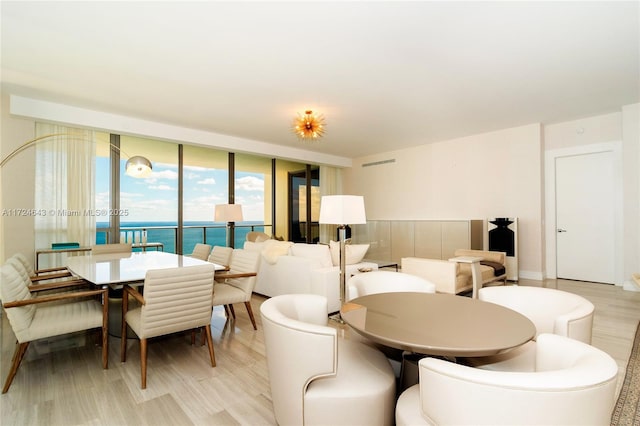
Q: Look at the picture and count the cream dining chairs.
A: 8